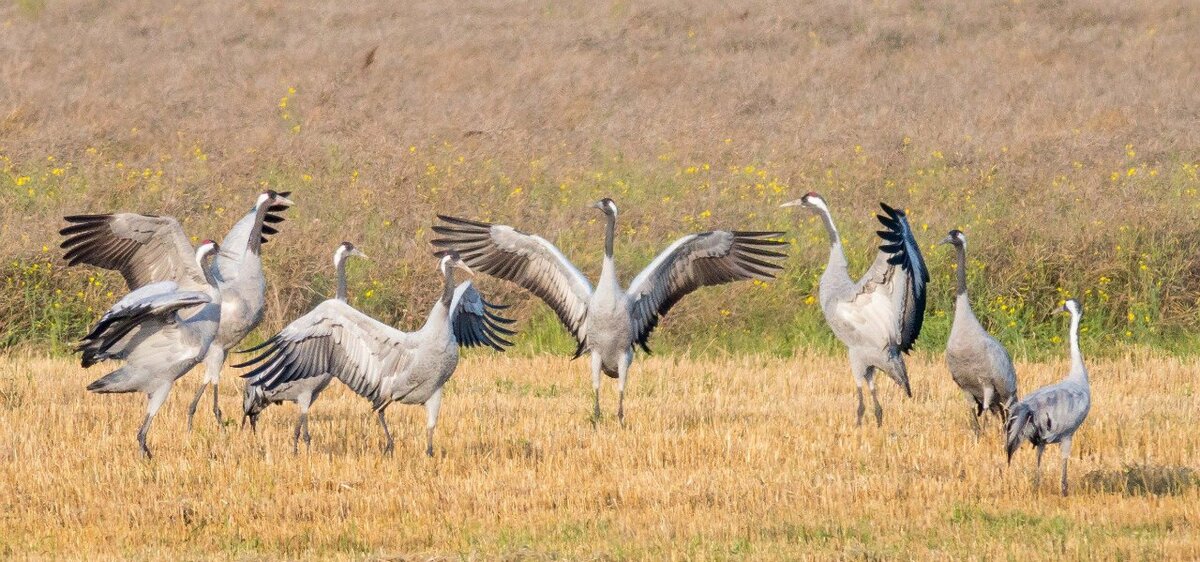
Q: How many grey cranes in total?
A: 8